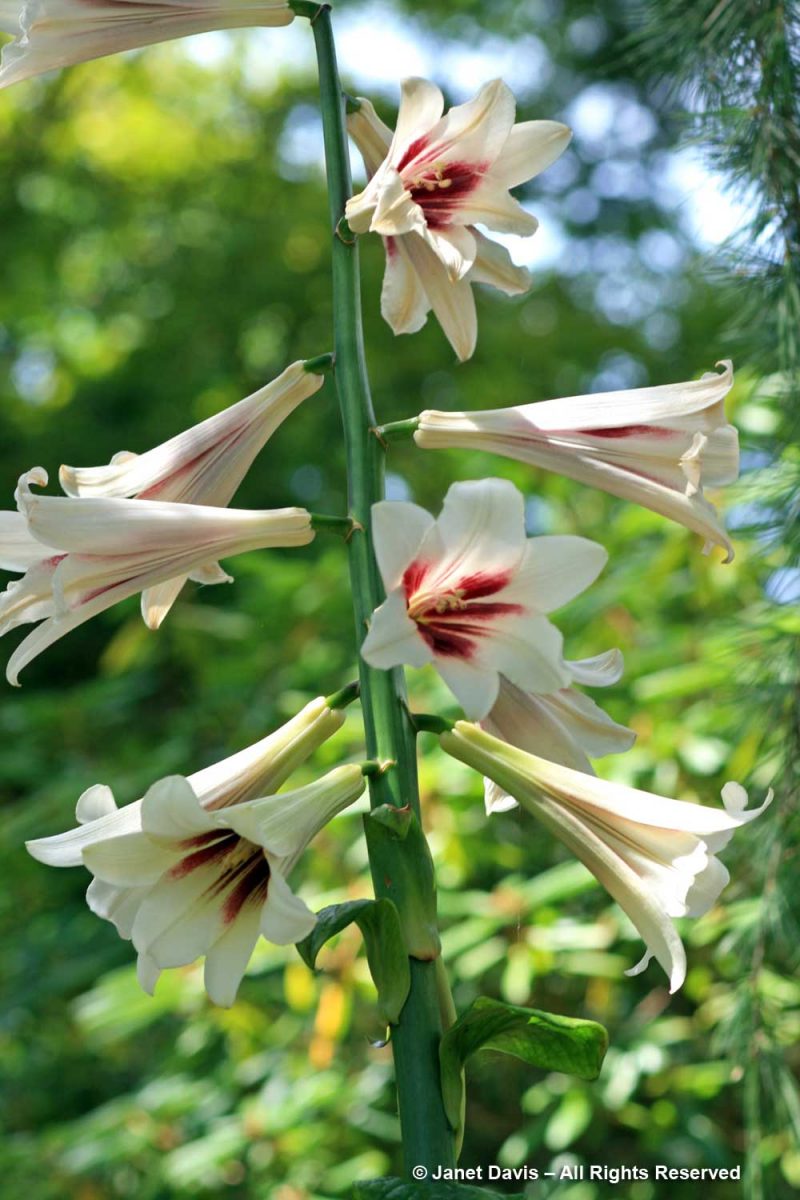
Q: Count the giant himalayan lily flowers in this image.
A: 11